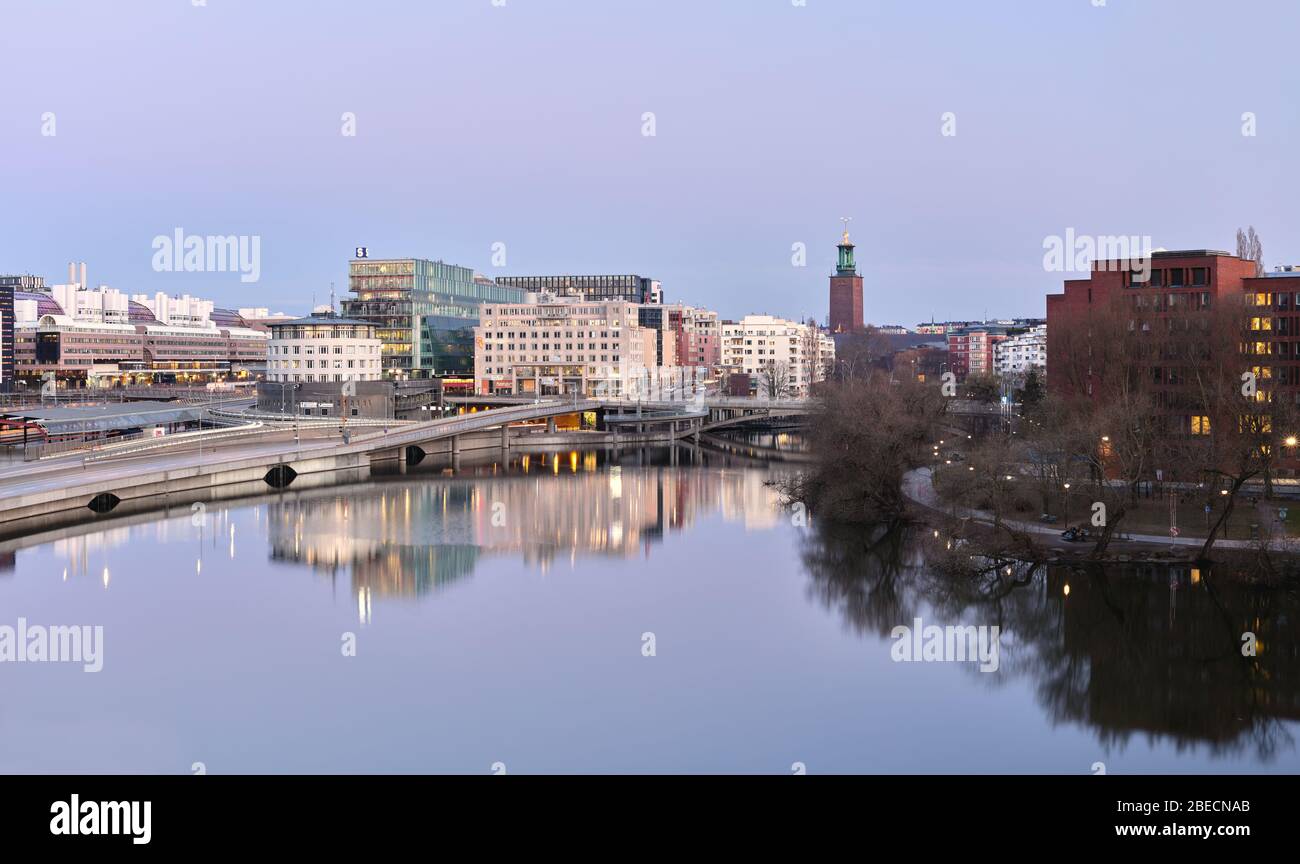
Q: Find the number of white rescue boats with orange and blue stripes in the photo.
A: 0